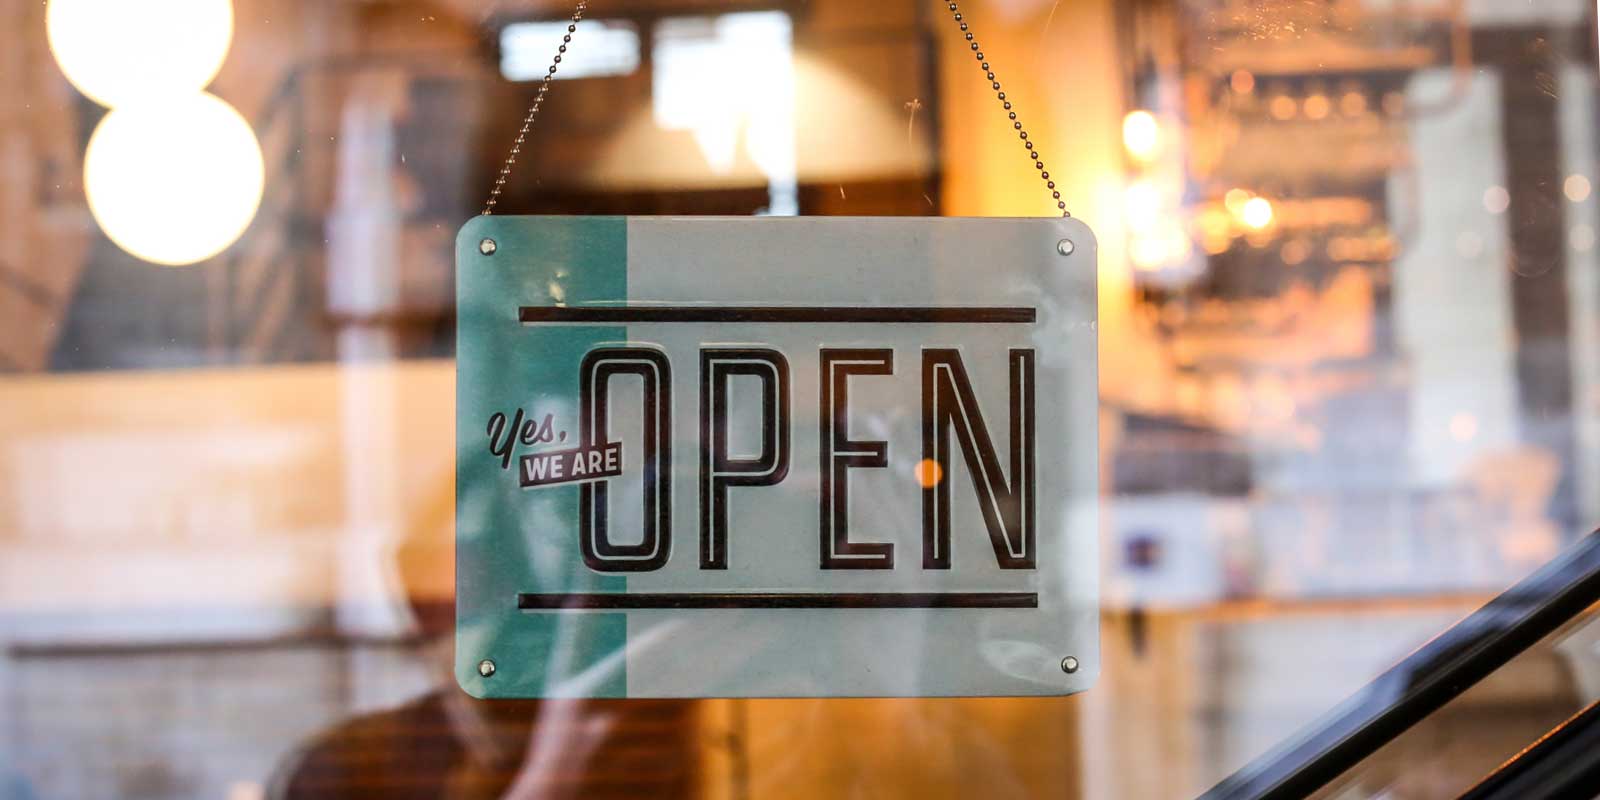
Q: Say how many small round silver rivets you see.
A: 4